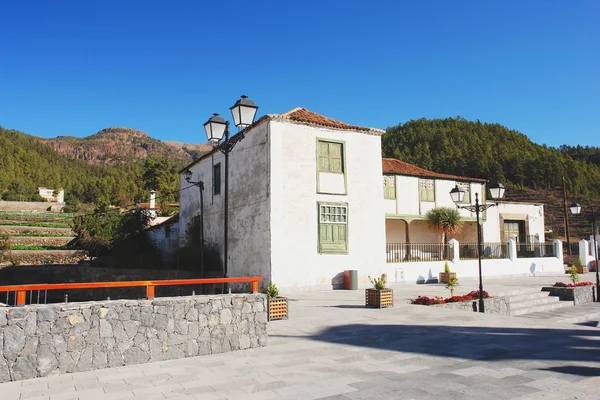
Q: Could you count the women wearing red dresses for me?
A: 0